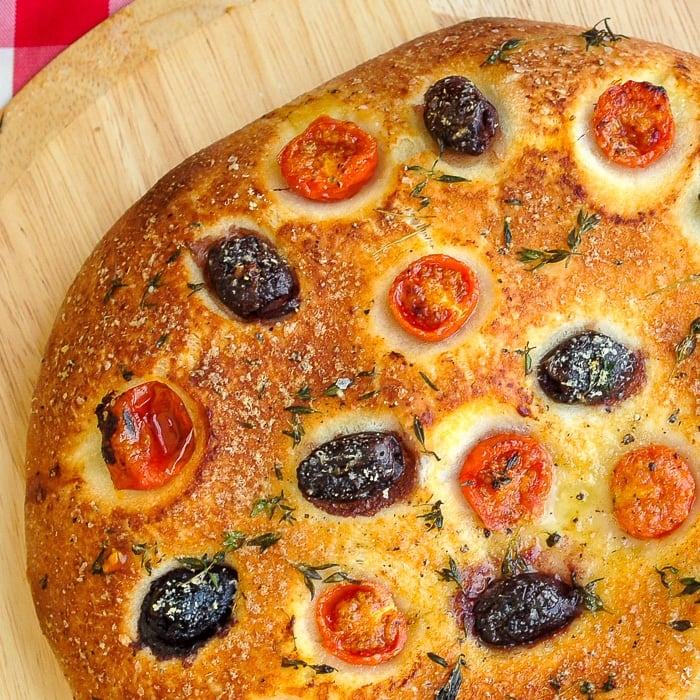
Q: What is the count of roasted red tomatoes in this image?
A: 7